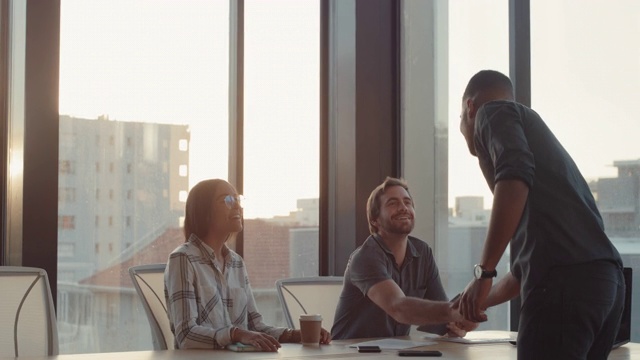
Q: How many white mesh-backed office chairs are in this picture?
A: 3